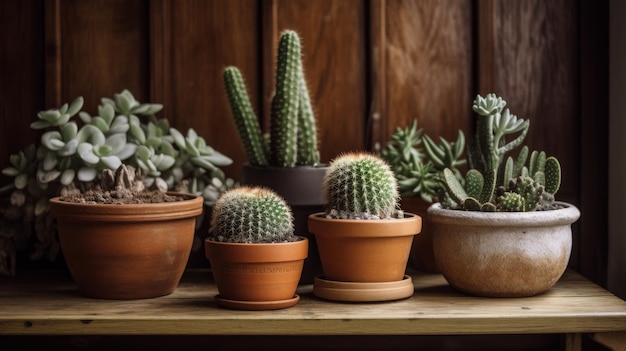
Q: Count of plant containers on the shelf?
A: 6